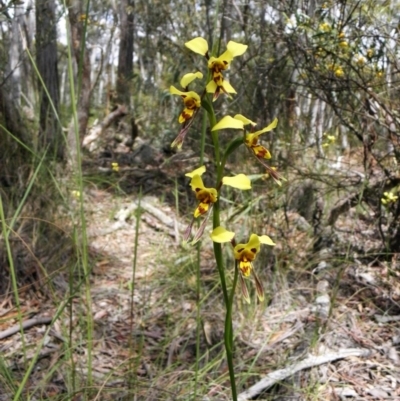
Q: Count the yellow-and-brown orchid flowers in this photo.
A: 5